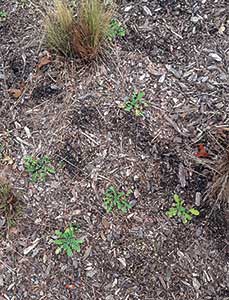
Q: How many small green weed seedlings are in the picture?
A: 6